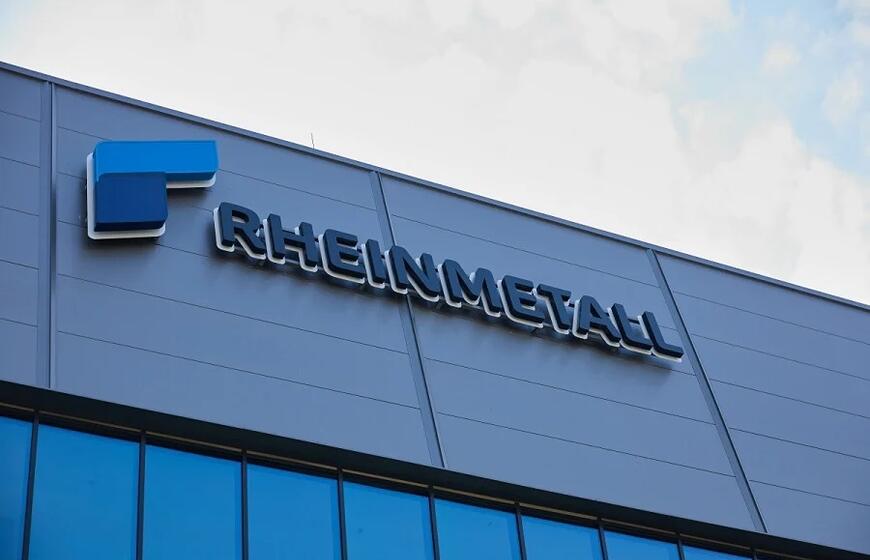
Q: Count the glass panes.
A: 9